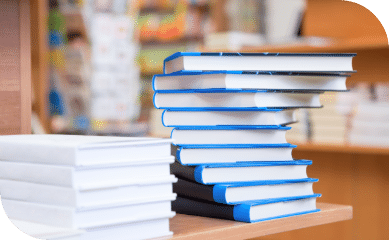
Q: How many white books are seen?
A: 5